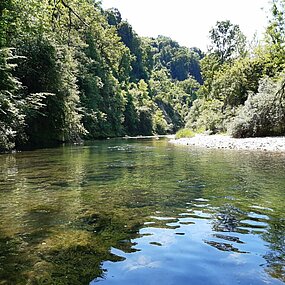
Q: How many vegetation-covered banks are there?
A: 2